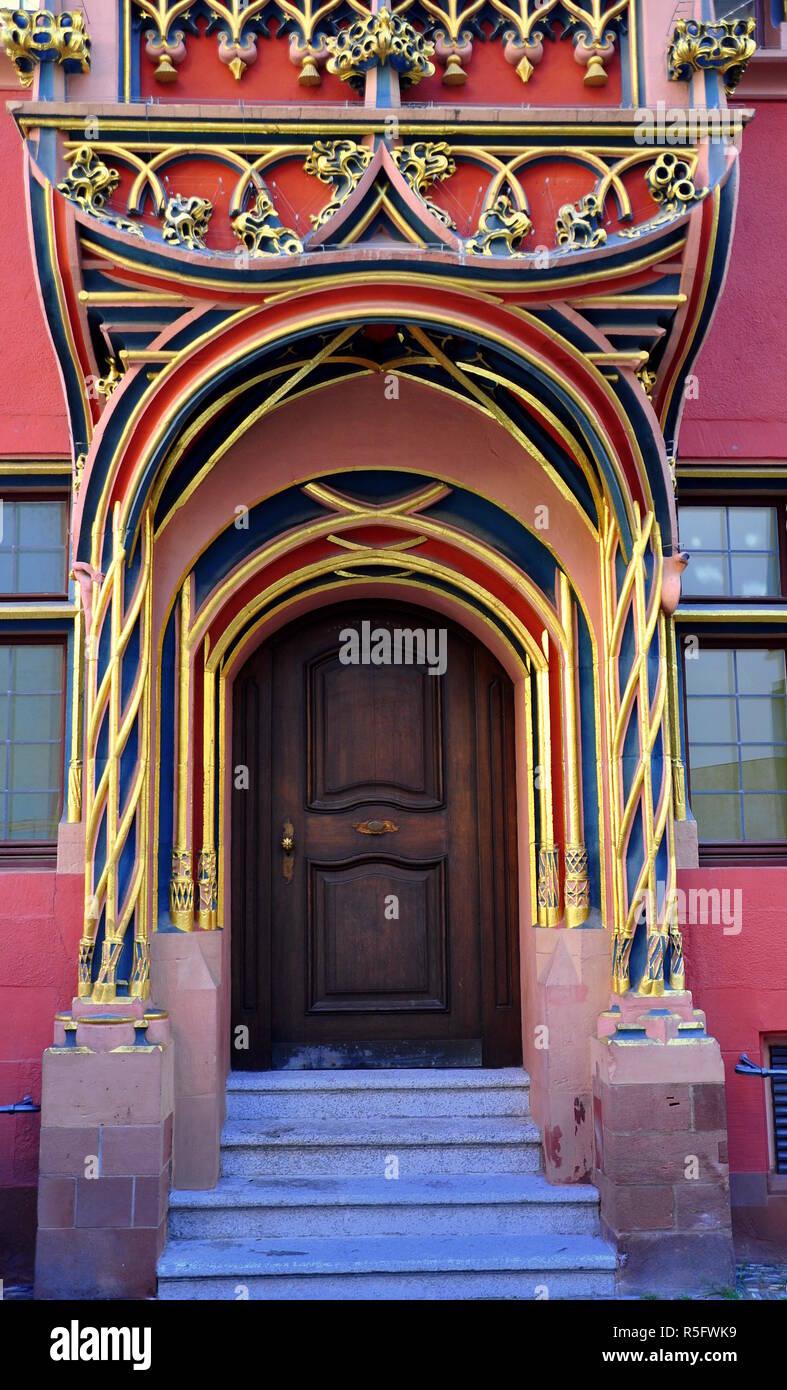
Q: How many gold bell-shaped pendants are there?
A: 4